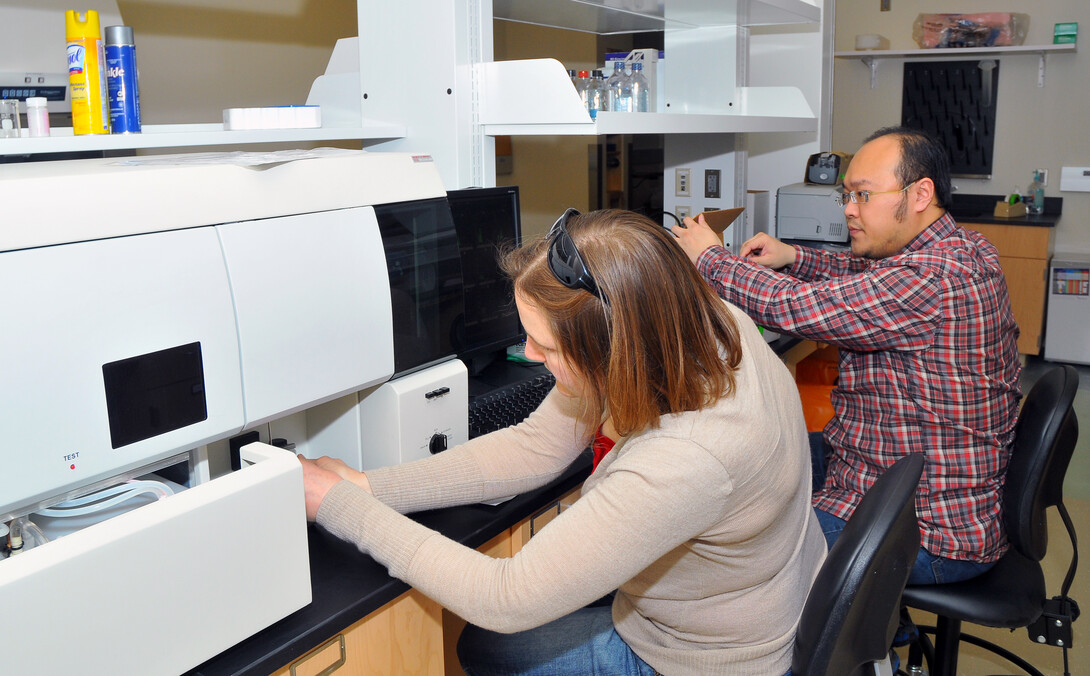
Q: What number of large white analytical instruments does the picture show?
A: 1